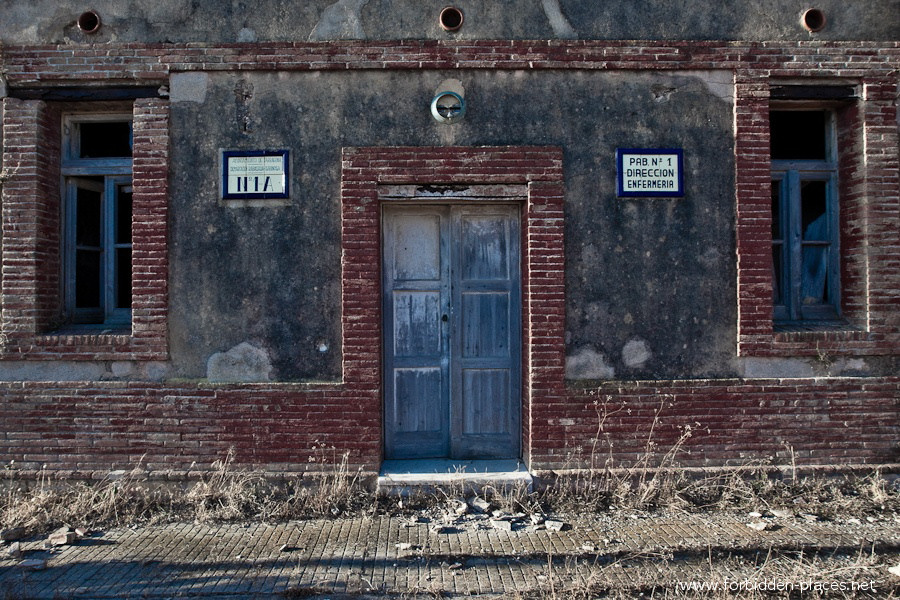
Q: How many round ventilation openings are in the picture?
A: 3